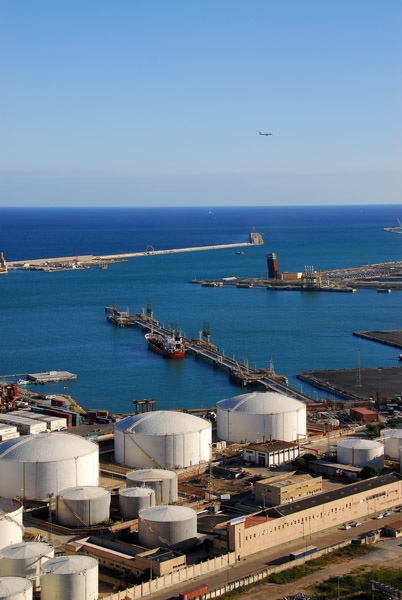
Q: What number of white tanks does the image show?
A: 13